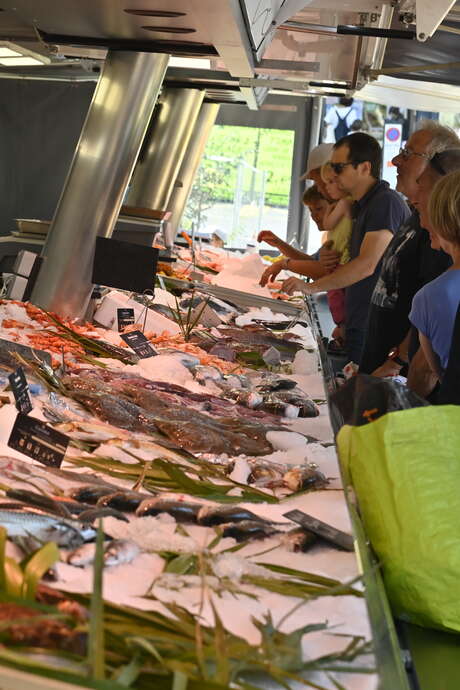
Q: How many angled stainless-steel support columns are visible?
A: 3